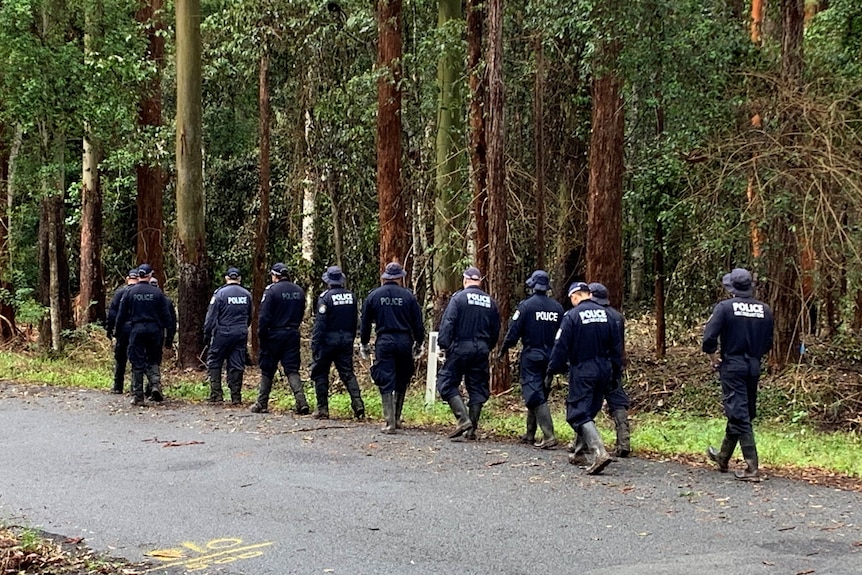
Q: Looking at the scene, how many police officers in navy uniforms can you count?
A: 12